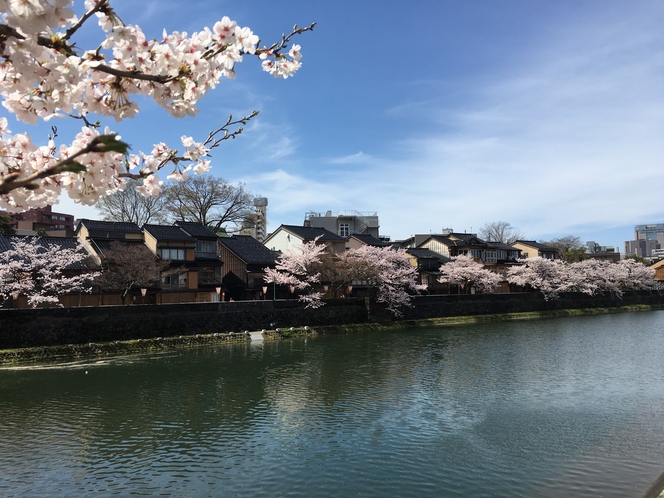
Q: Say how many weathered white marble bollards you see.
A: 0